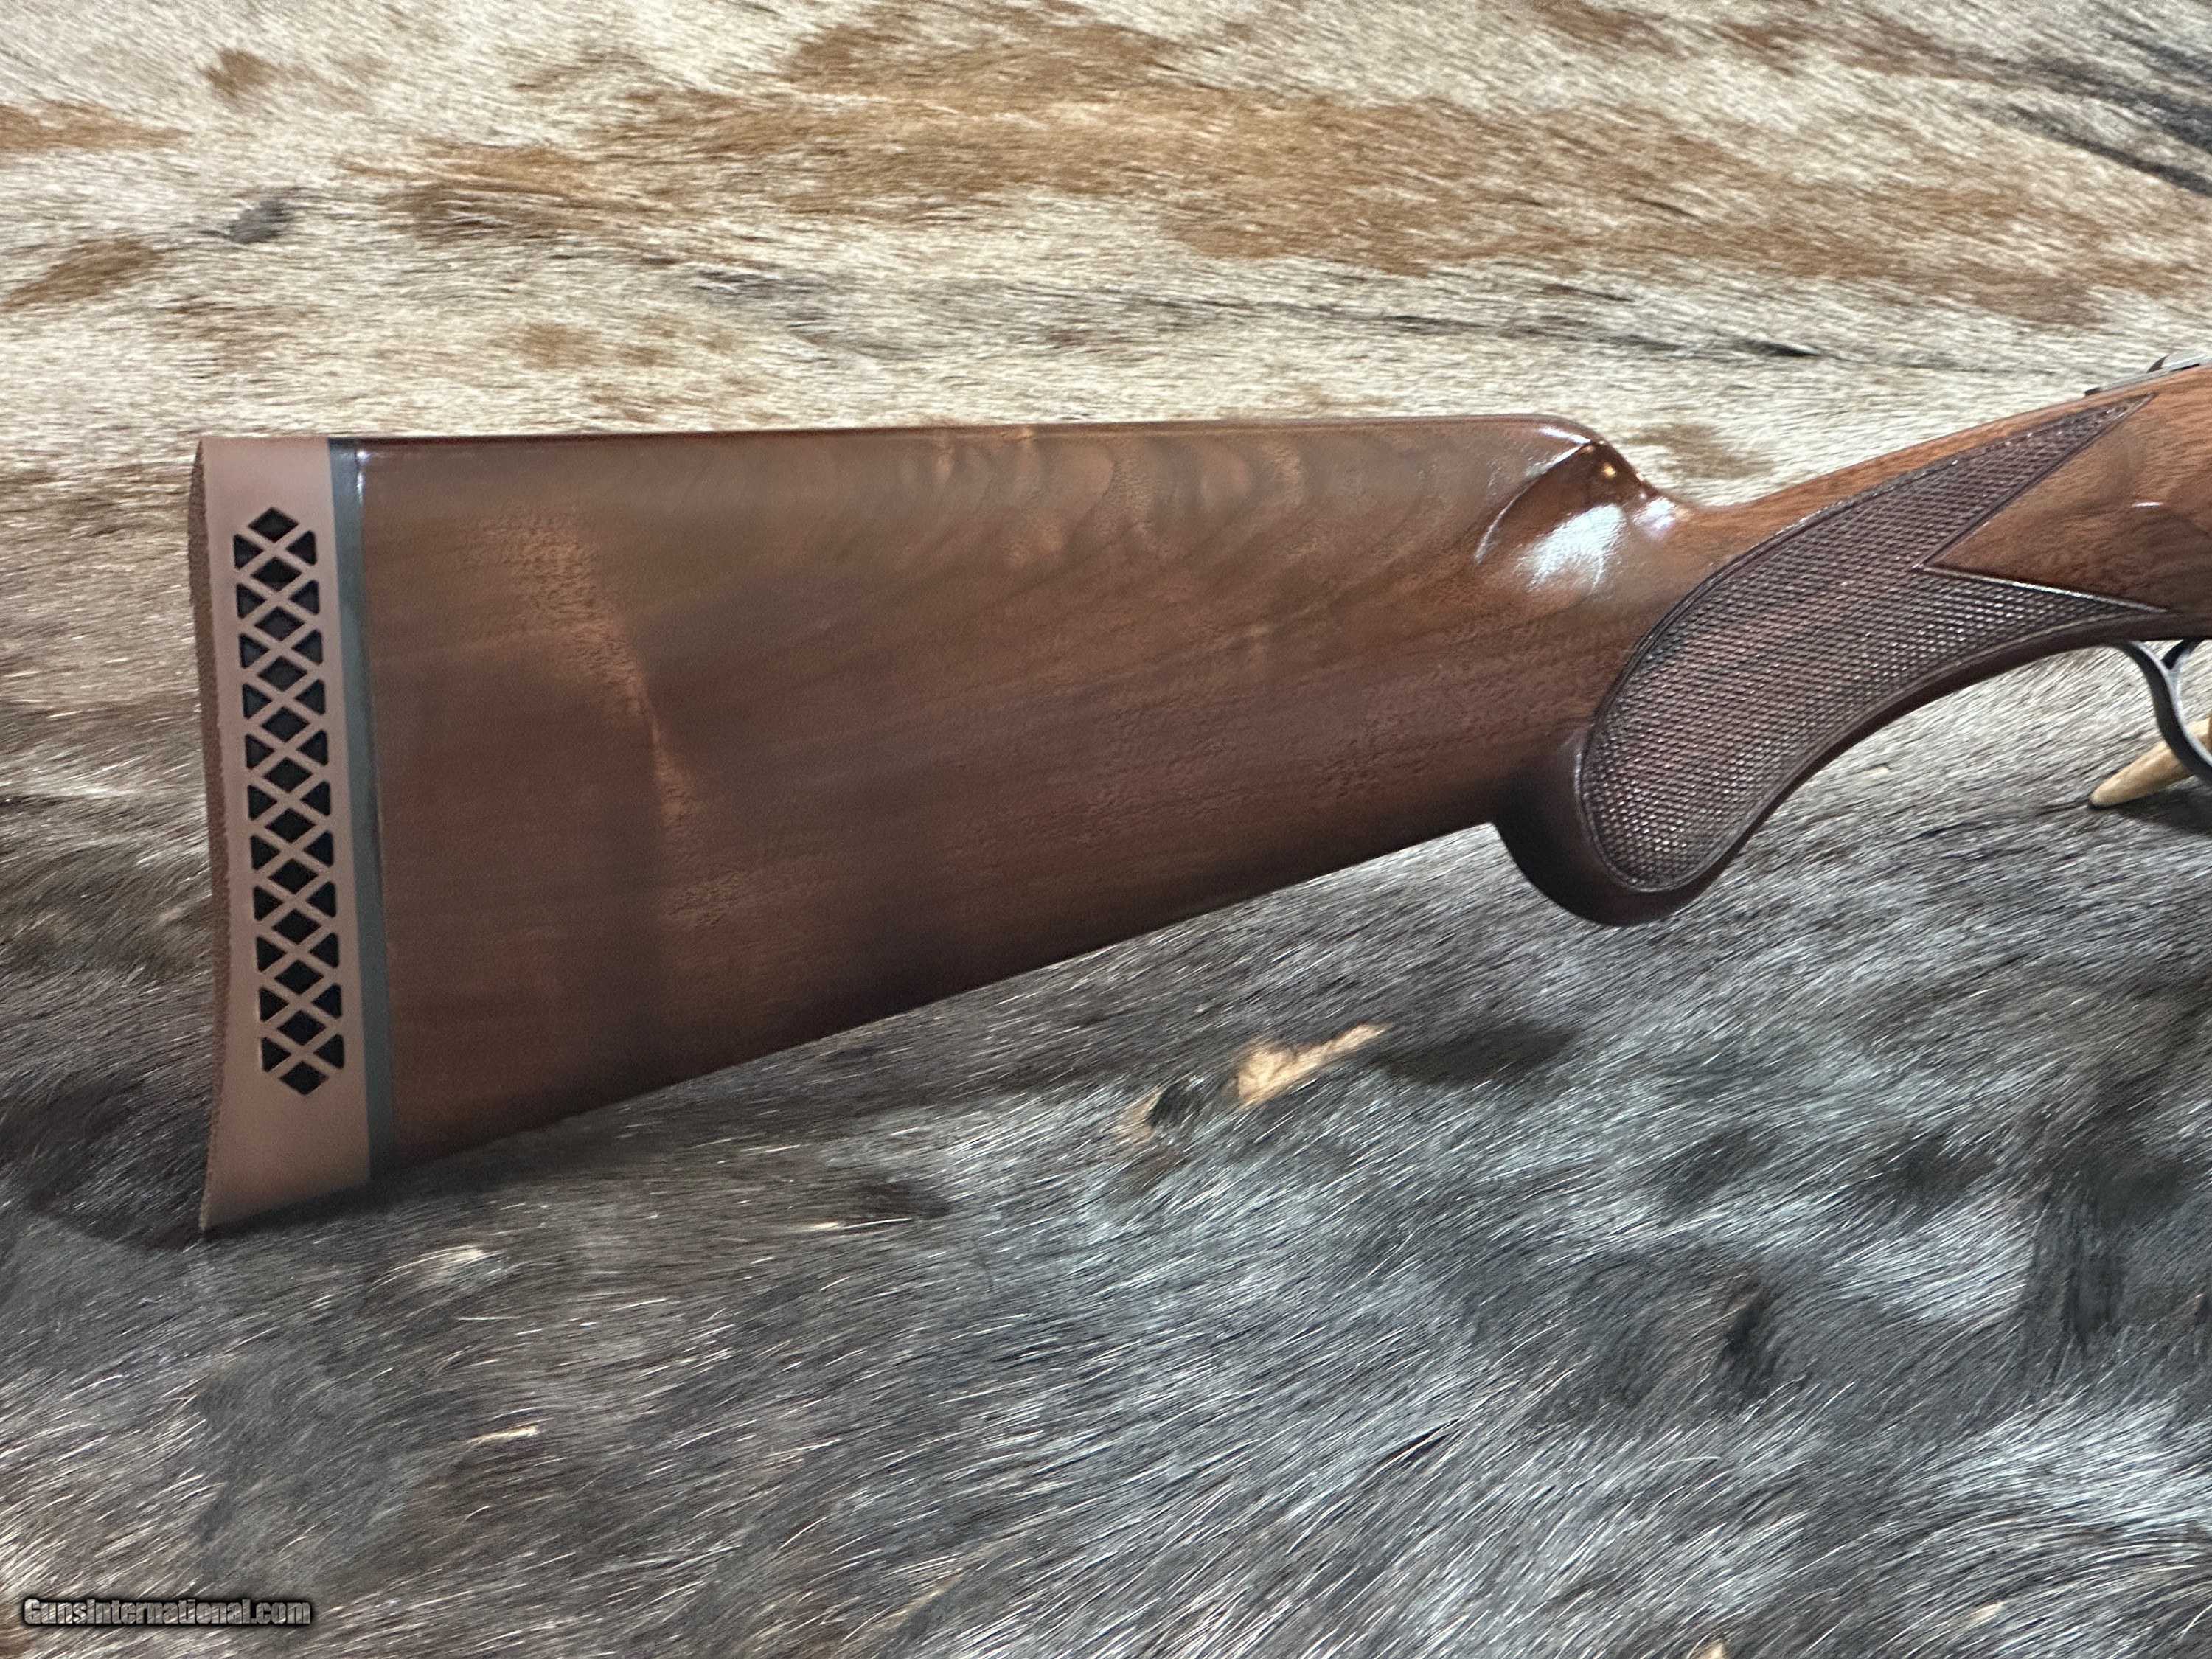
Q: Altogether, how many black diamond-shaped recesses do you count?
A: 12